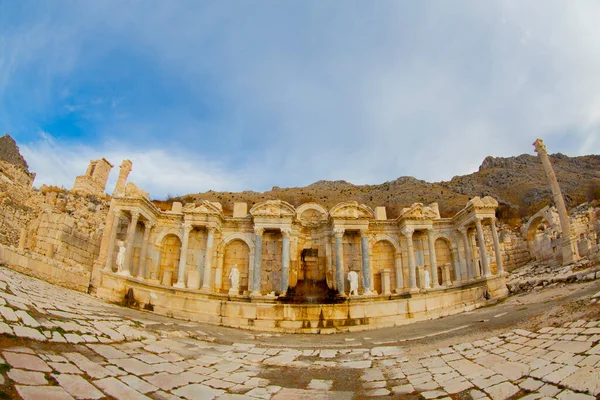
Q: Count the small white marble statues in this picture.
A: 4